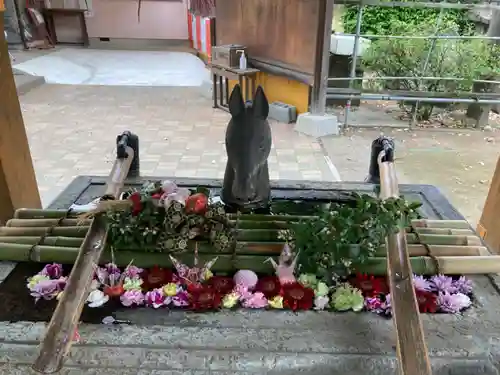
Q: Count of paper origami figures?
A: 3